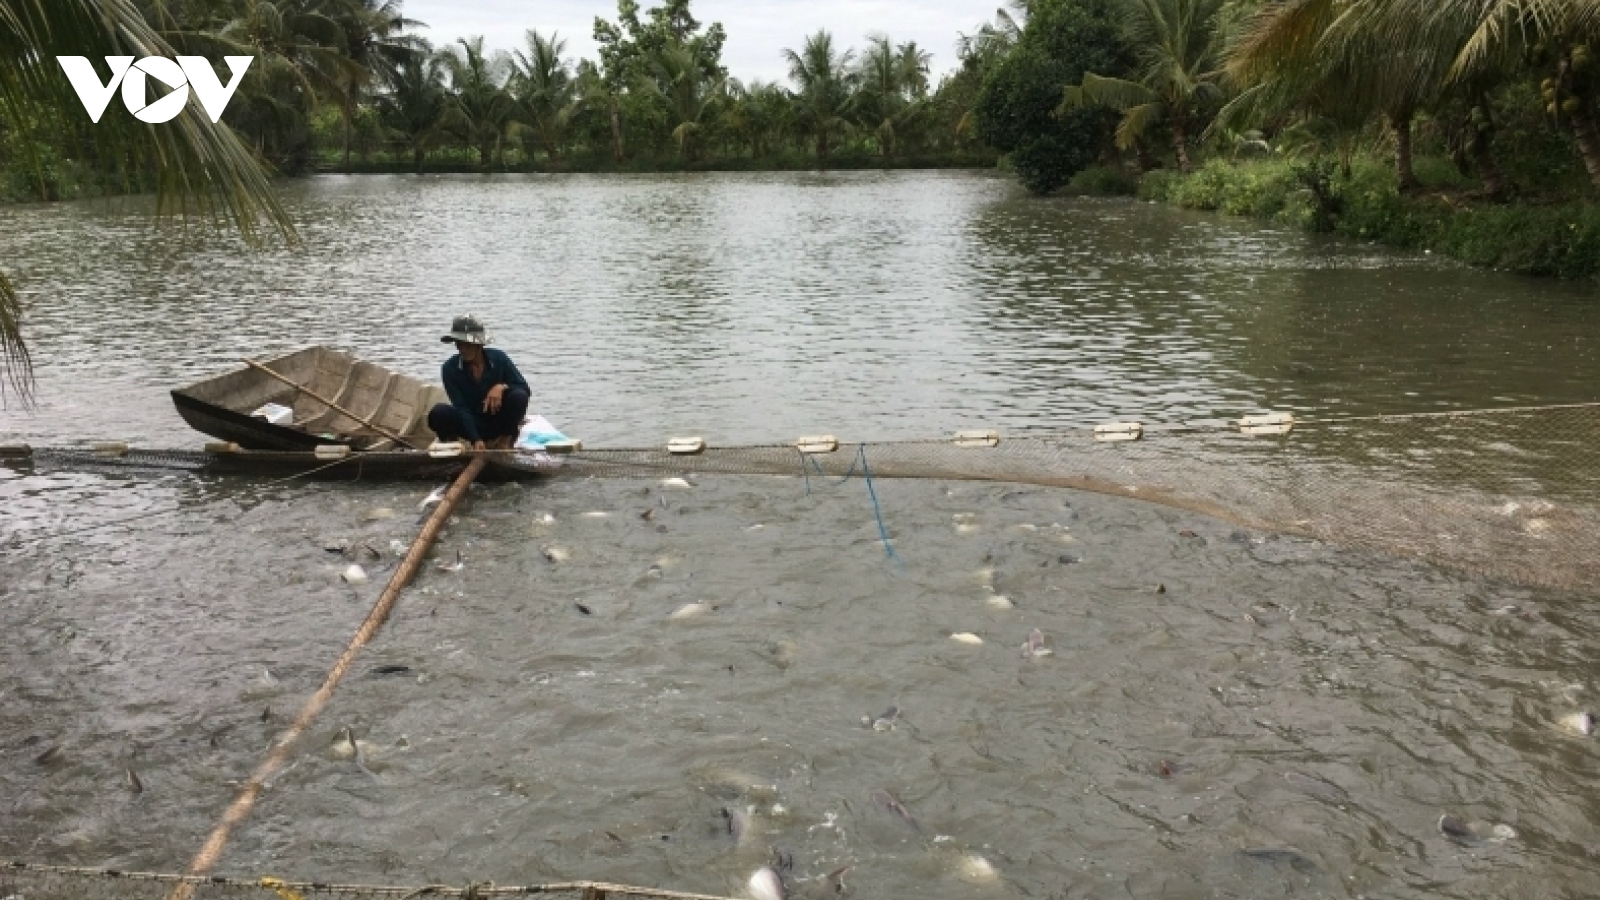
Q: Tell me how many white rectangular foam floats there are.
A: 11